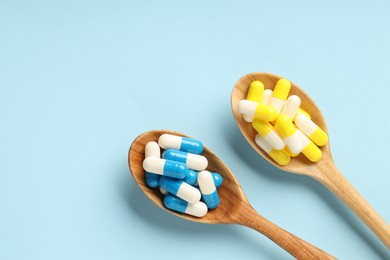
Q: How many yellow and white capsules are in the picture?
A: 12